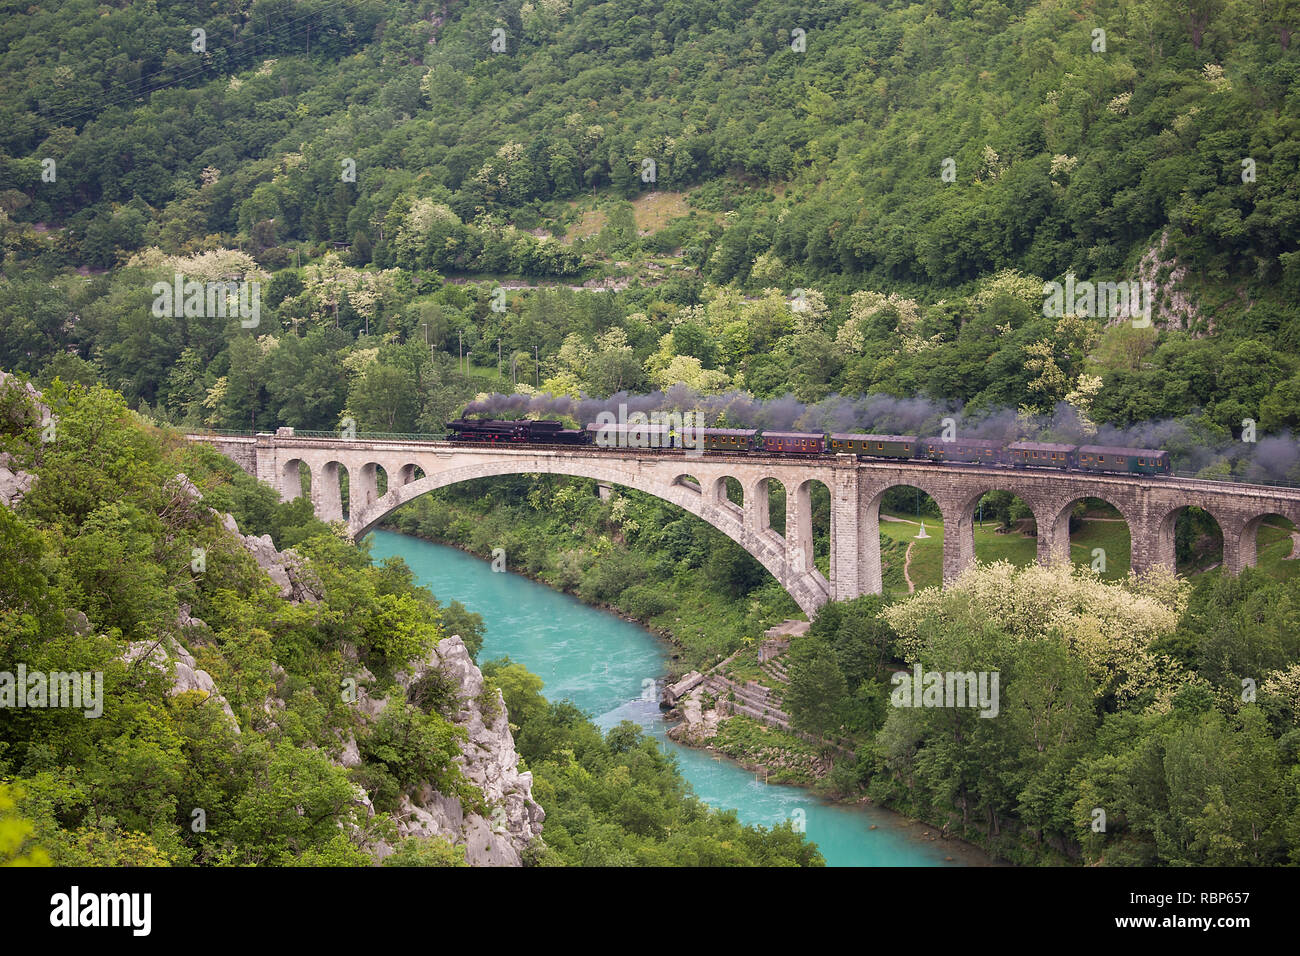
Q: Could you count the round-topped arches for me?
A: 14